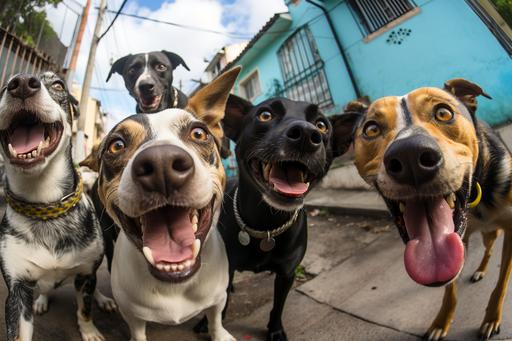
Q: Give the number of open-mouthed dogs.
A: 5